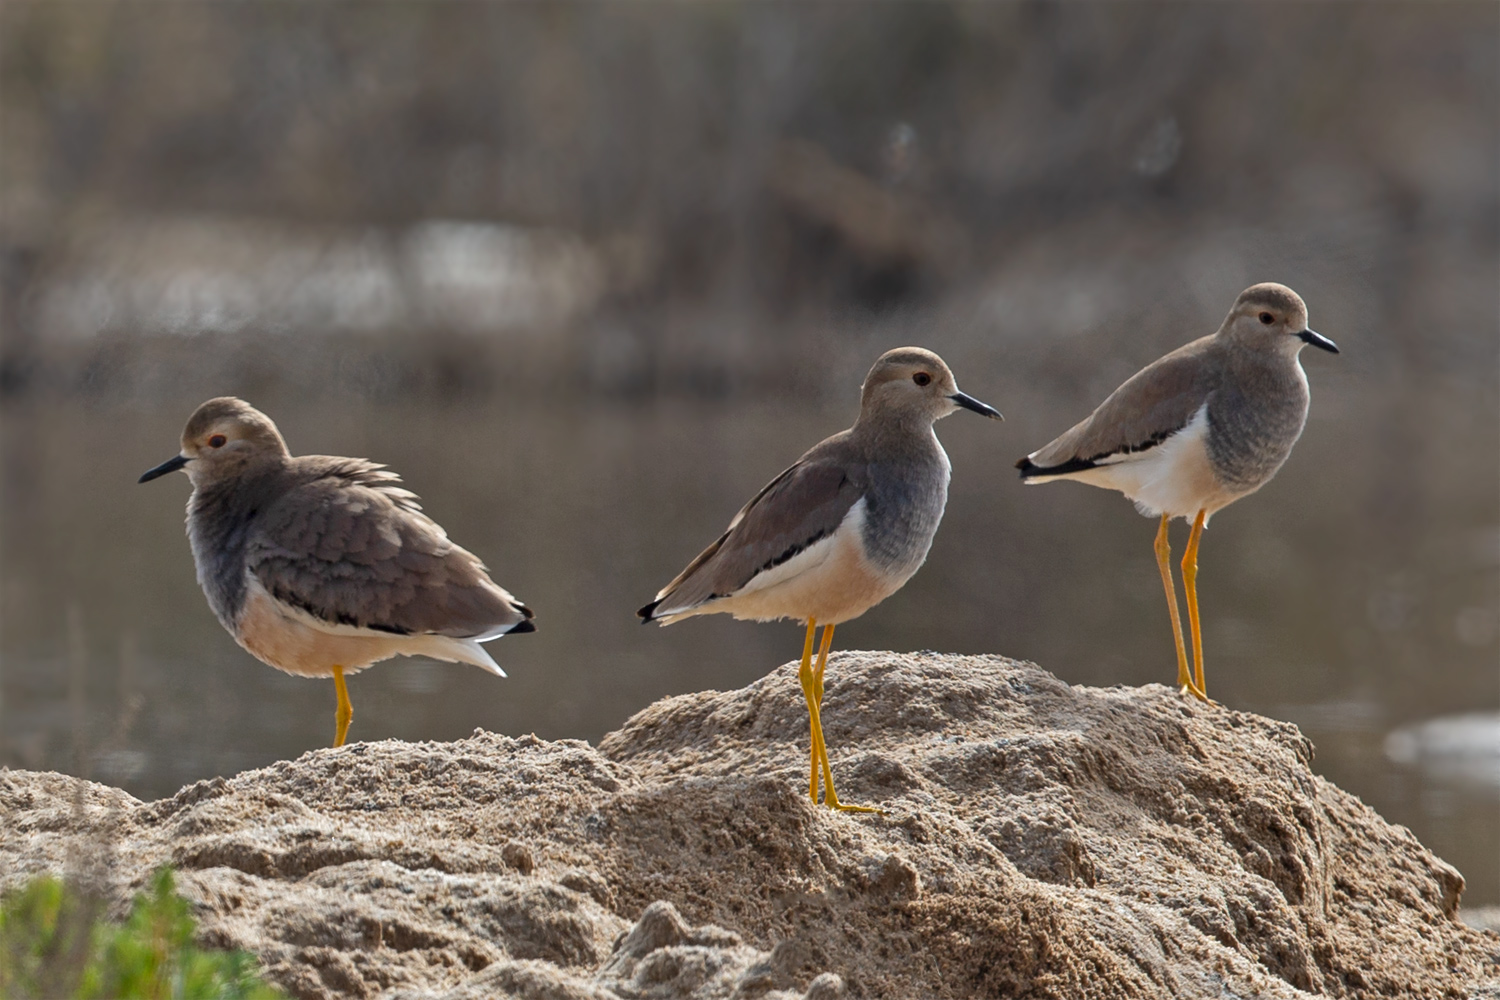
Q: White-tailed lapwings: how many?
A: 3